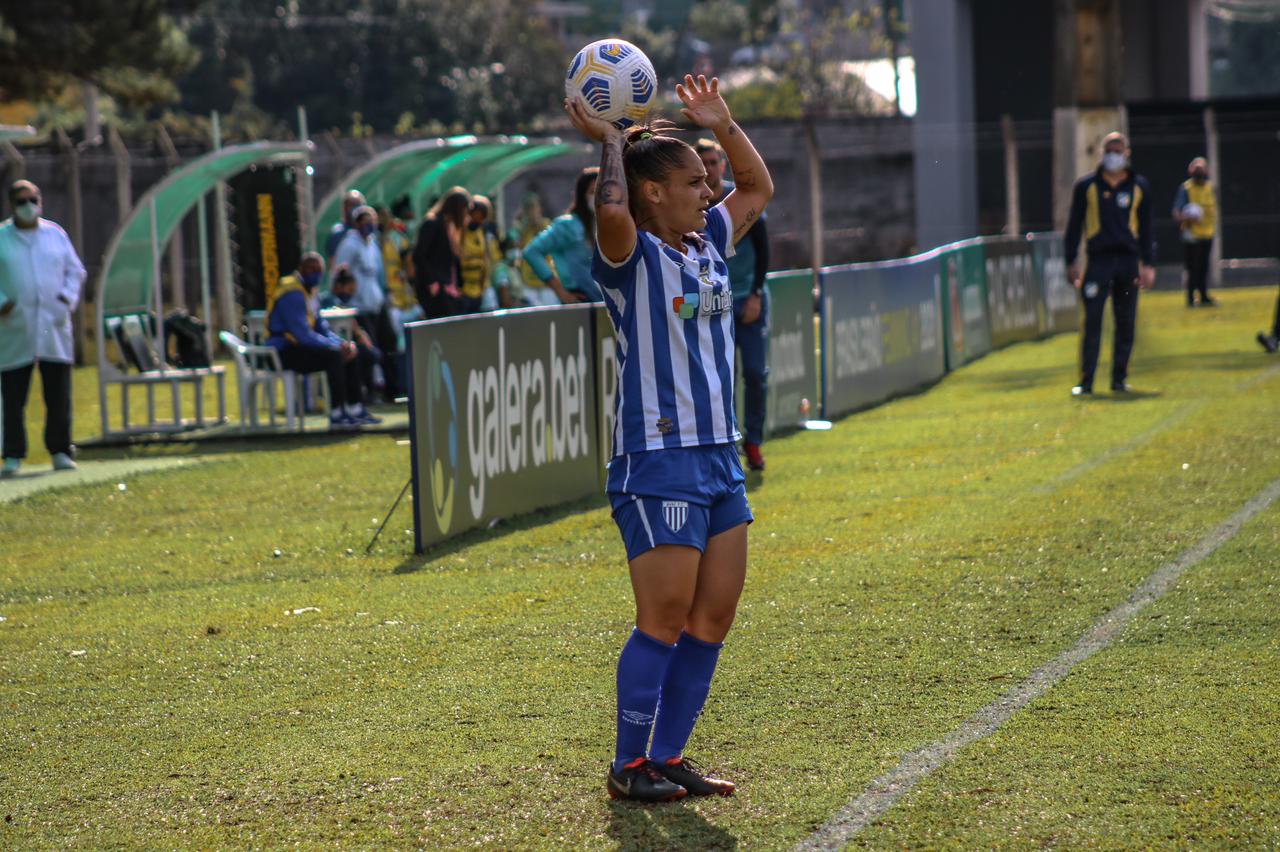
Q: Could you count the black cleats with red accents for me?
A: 2